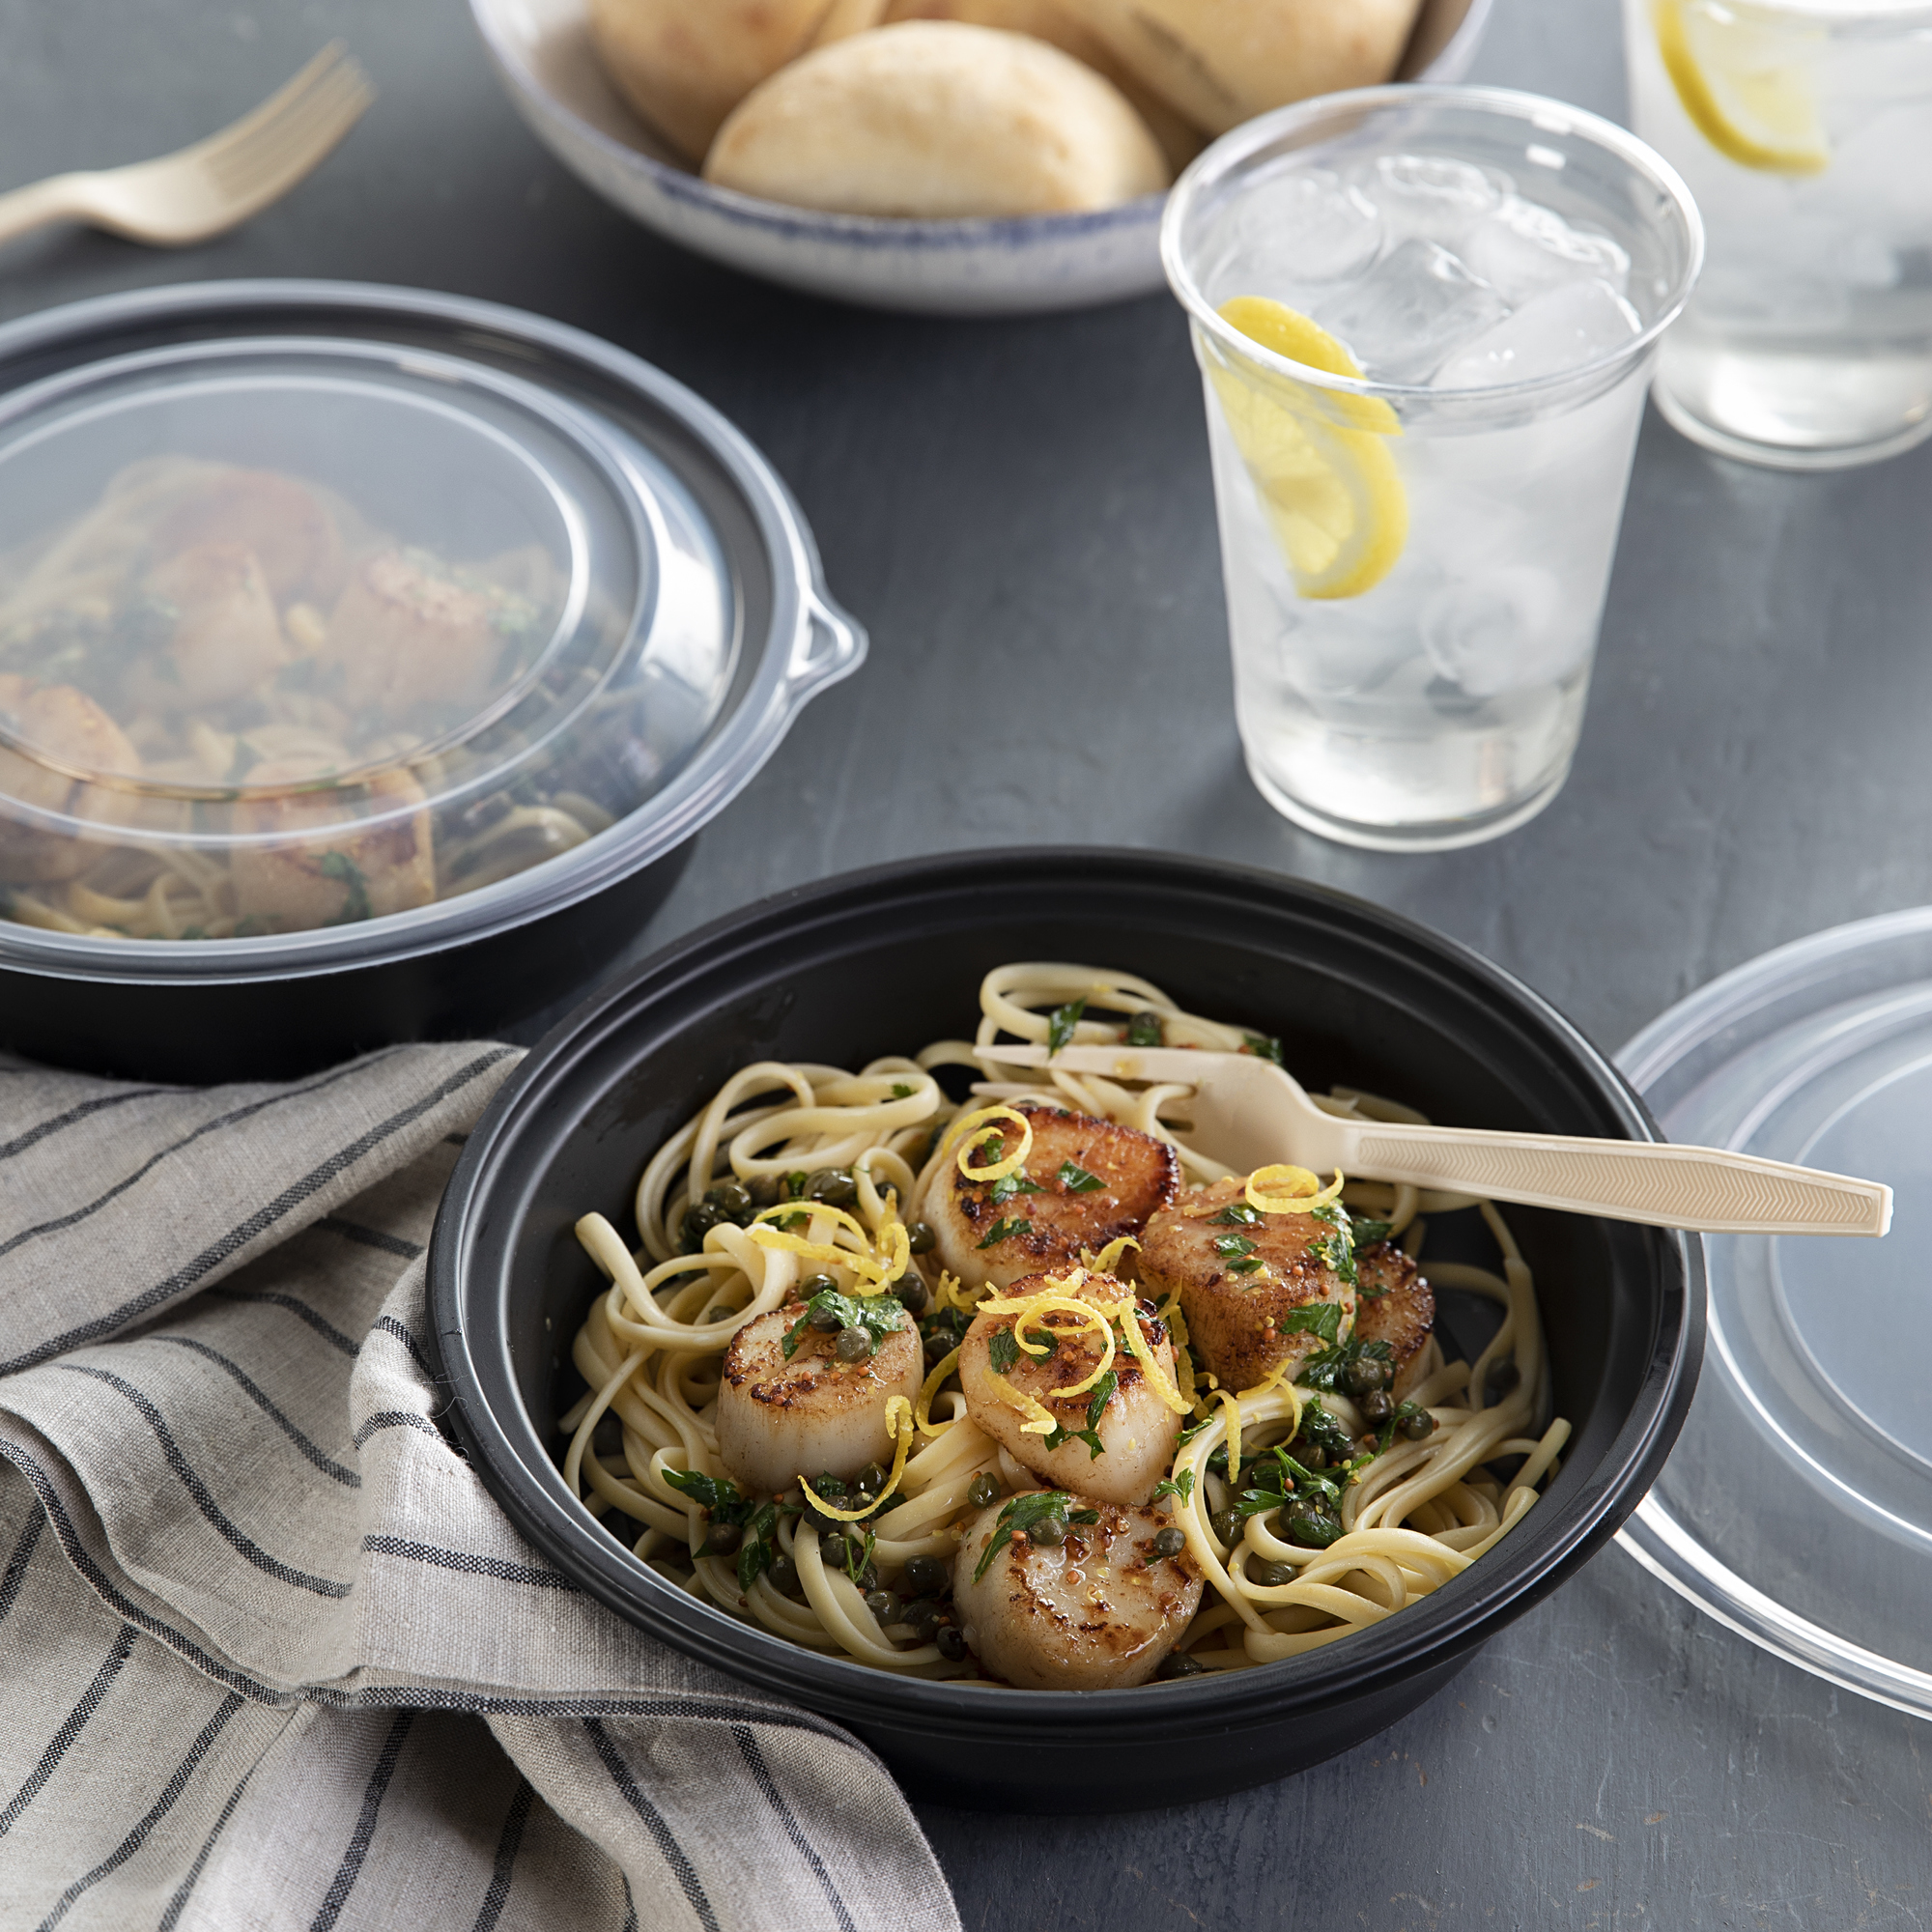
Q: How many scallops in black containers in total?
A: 11